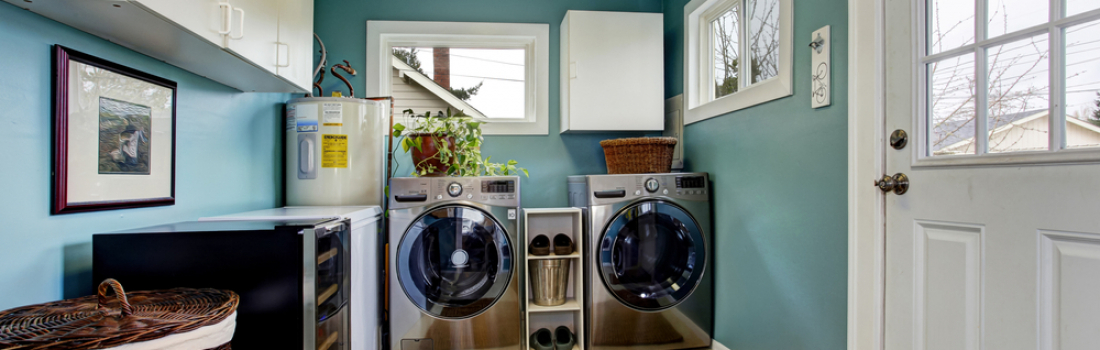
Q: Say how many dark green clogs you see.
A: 2